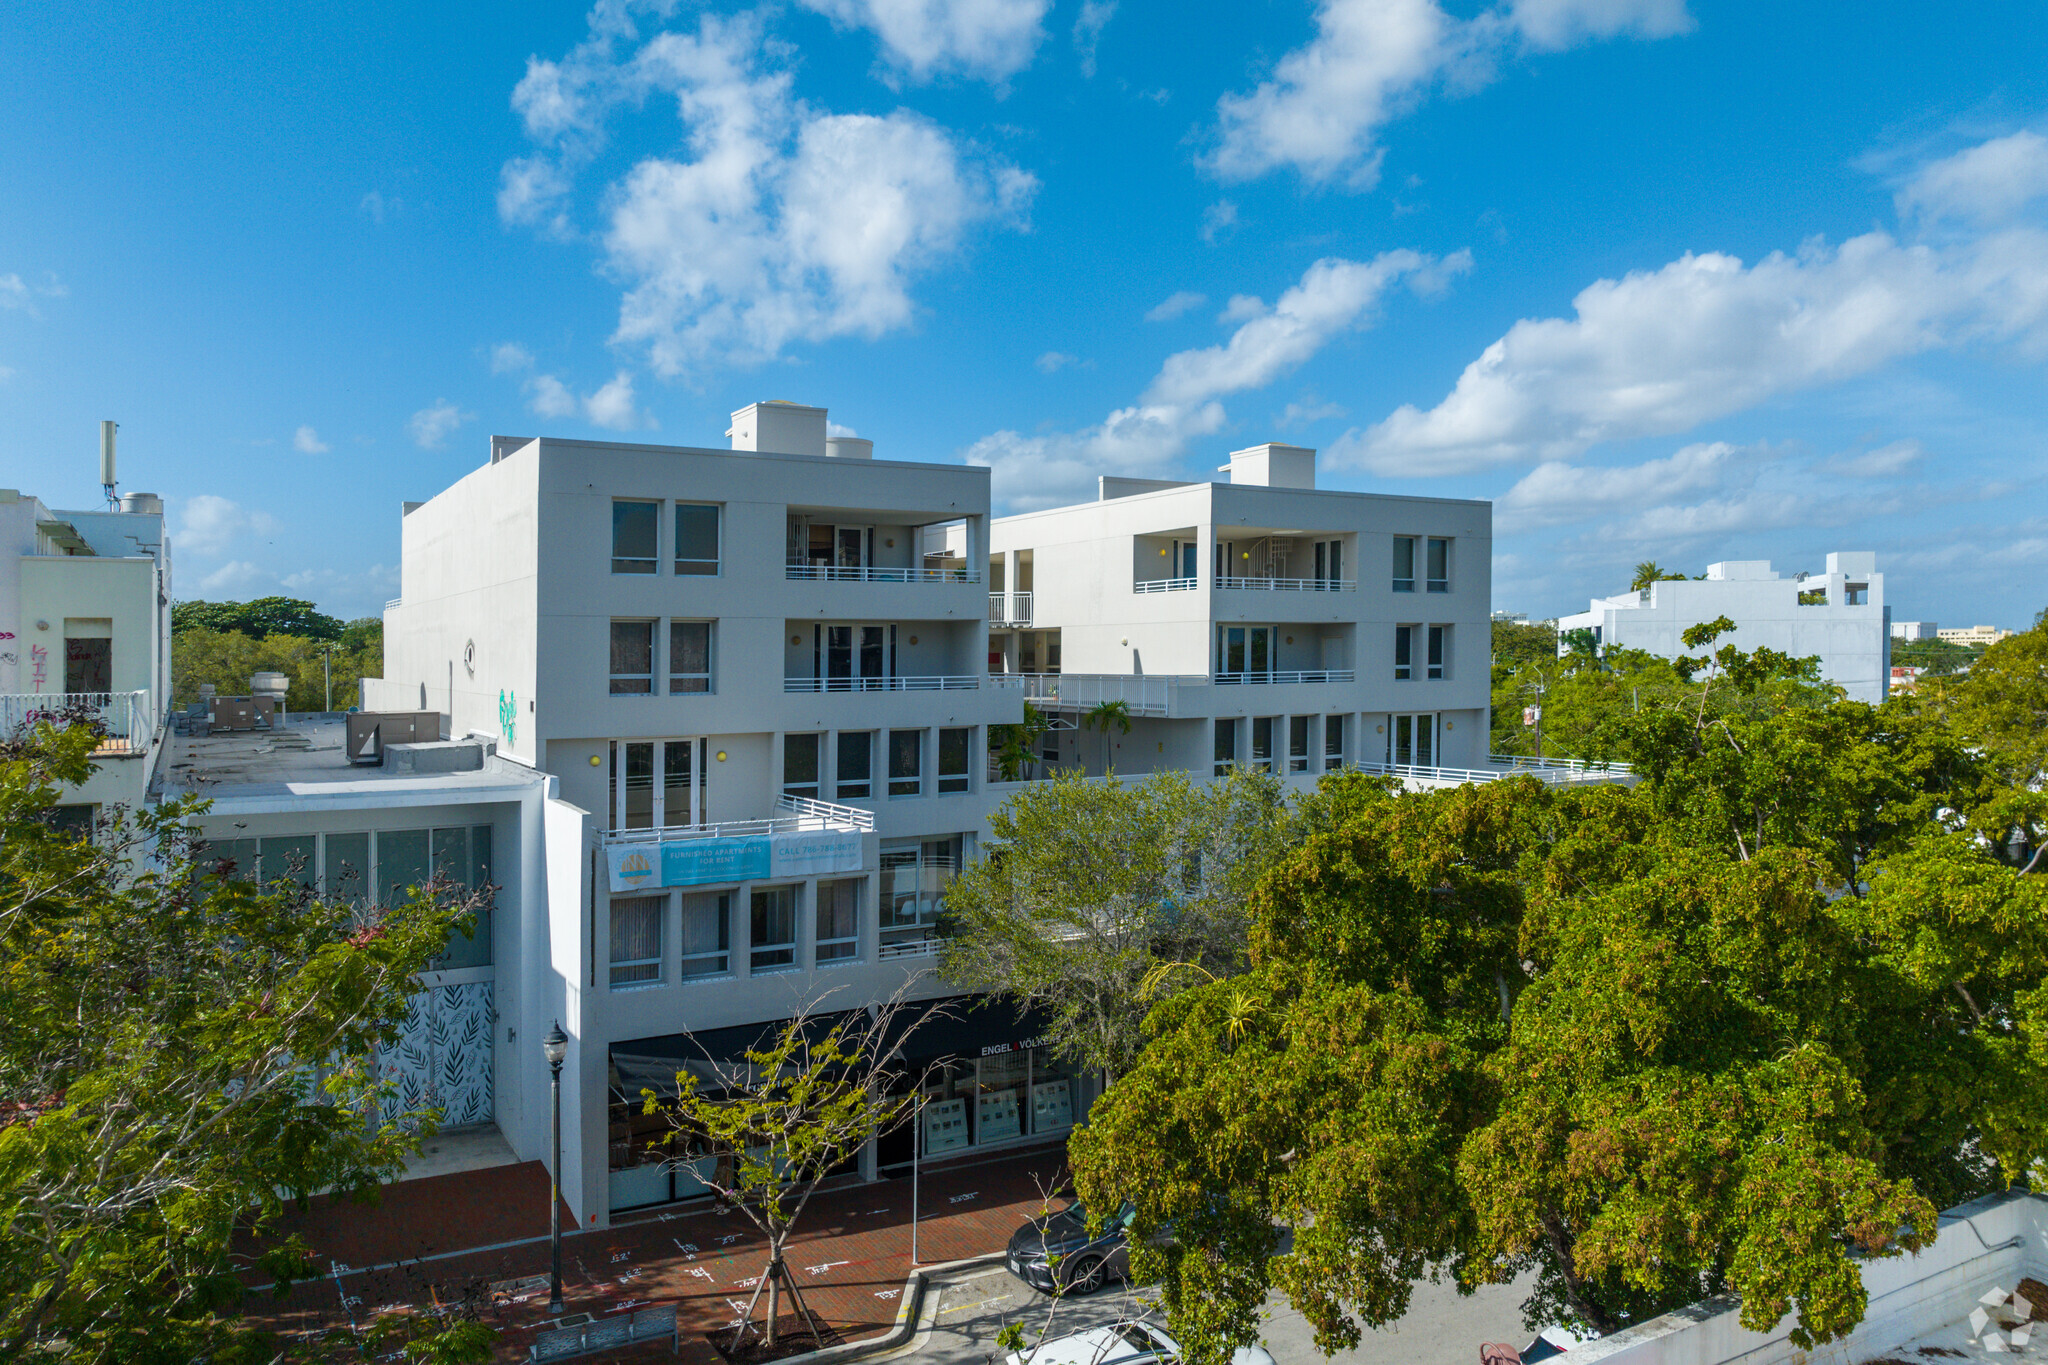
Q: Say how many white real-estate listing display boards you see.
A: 3